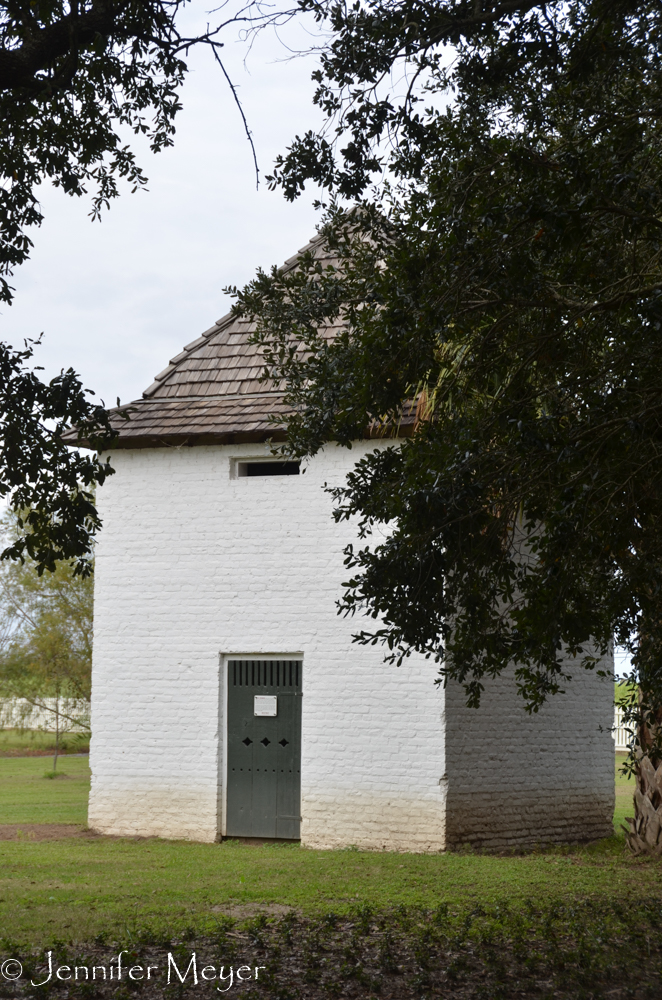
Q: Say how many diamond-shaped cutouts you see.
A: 3